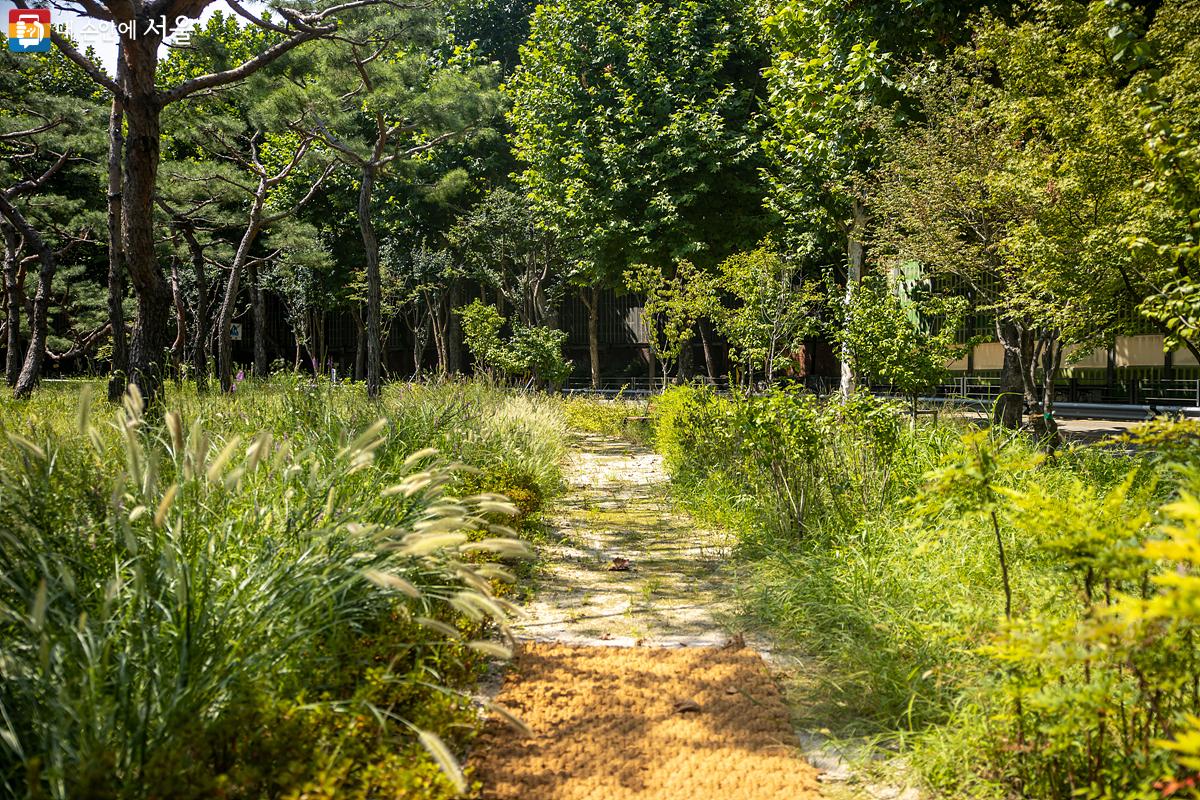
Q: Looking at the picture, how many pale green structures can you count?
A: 1